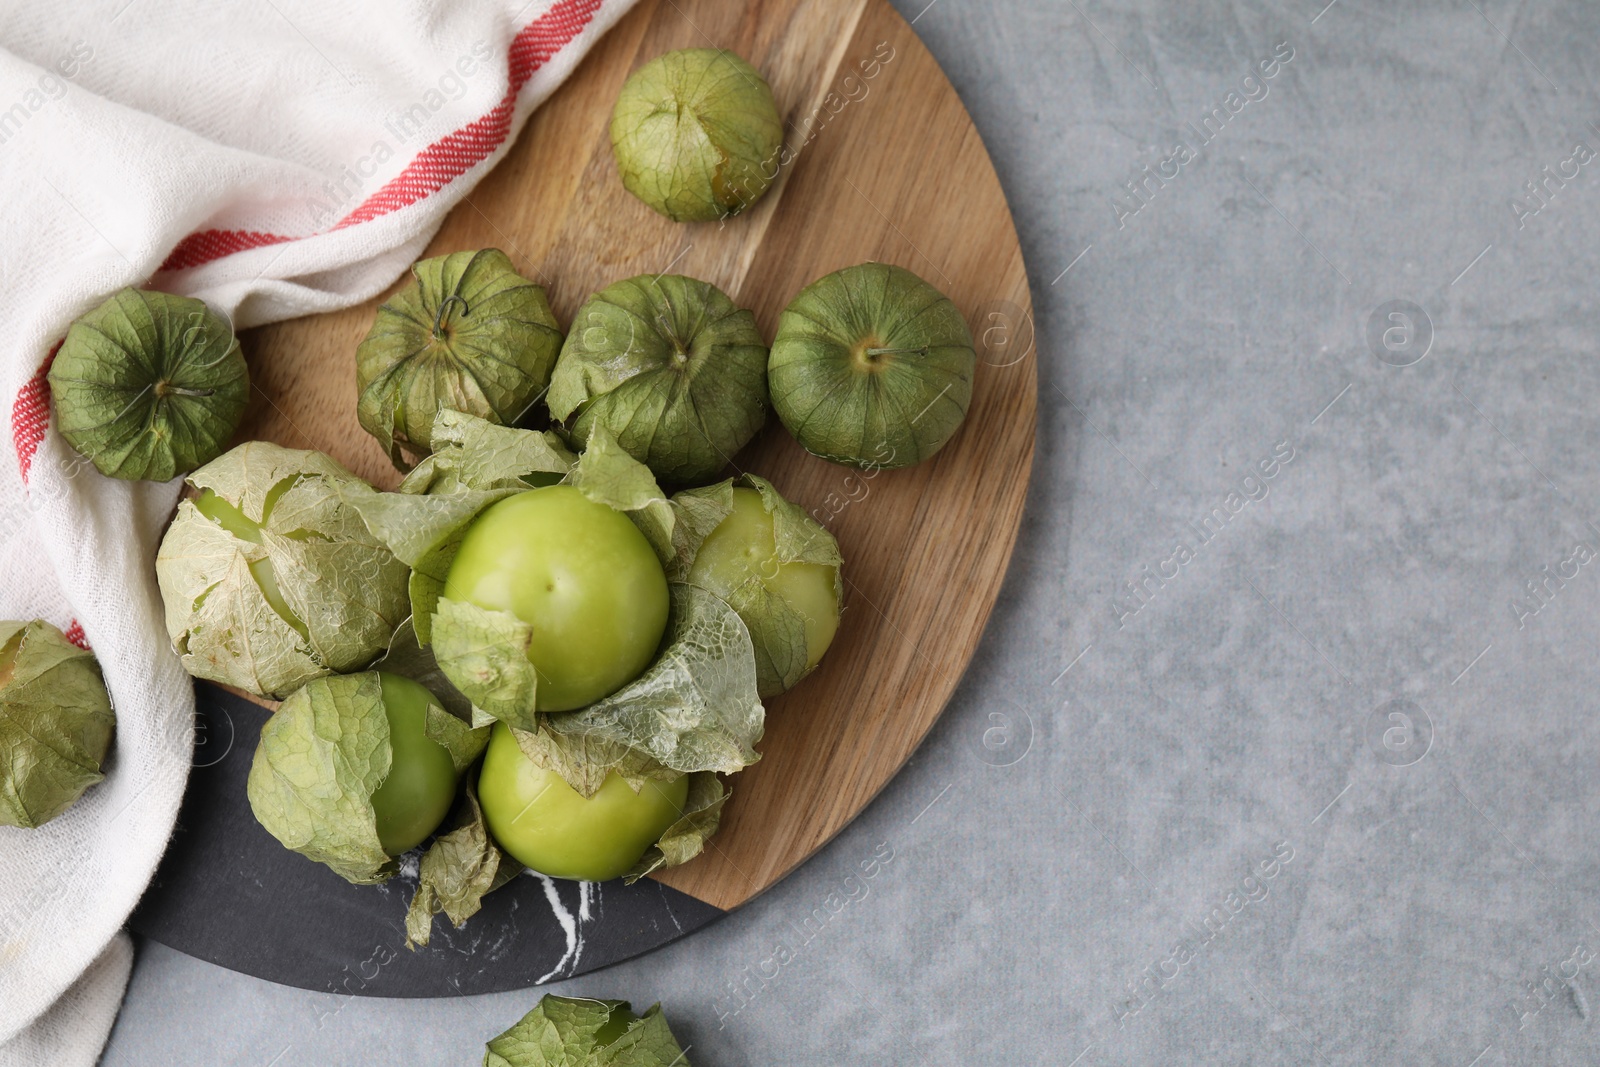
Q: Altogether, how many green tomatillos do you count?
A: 12